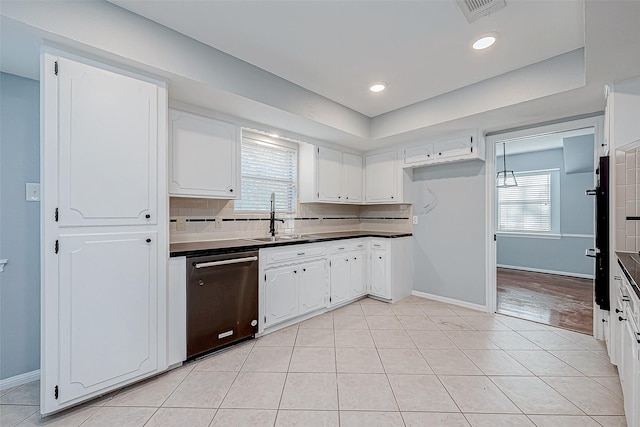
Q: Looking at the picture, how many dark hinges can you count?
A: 12